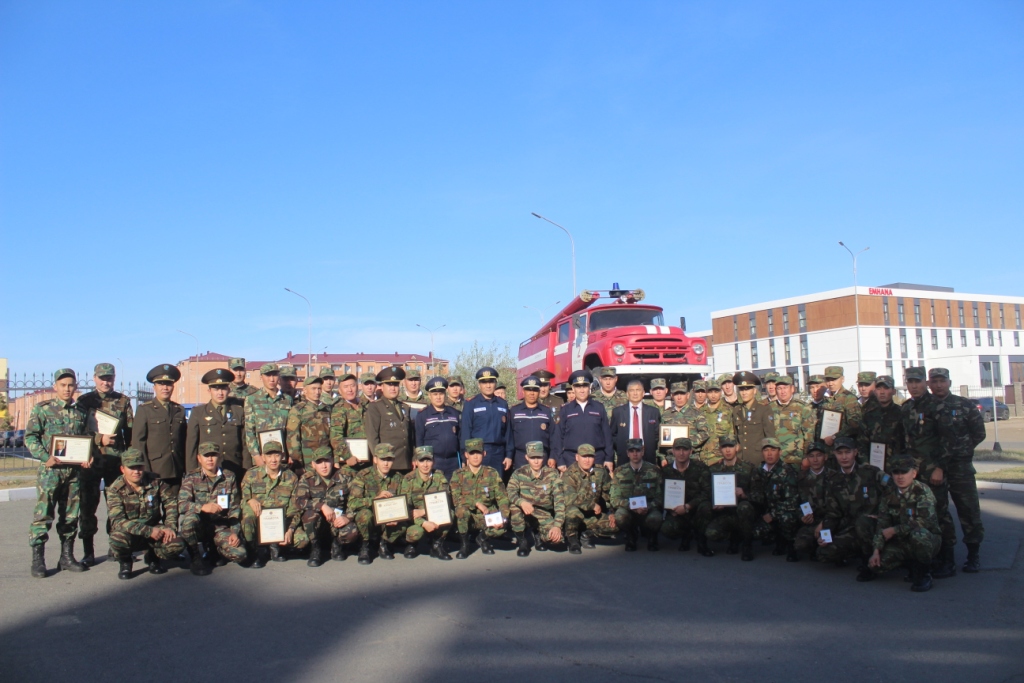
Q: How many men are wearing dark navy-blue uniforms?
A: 4